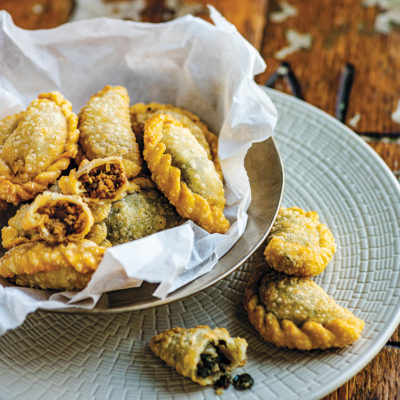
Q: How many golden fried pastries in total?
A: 12